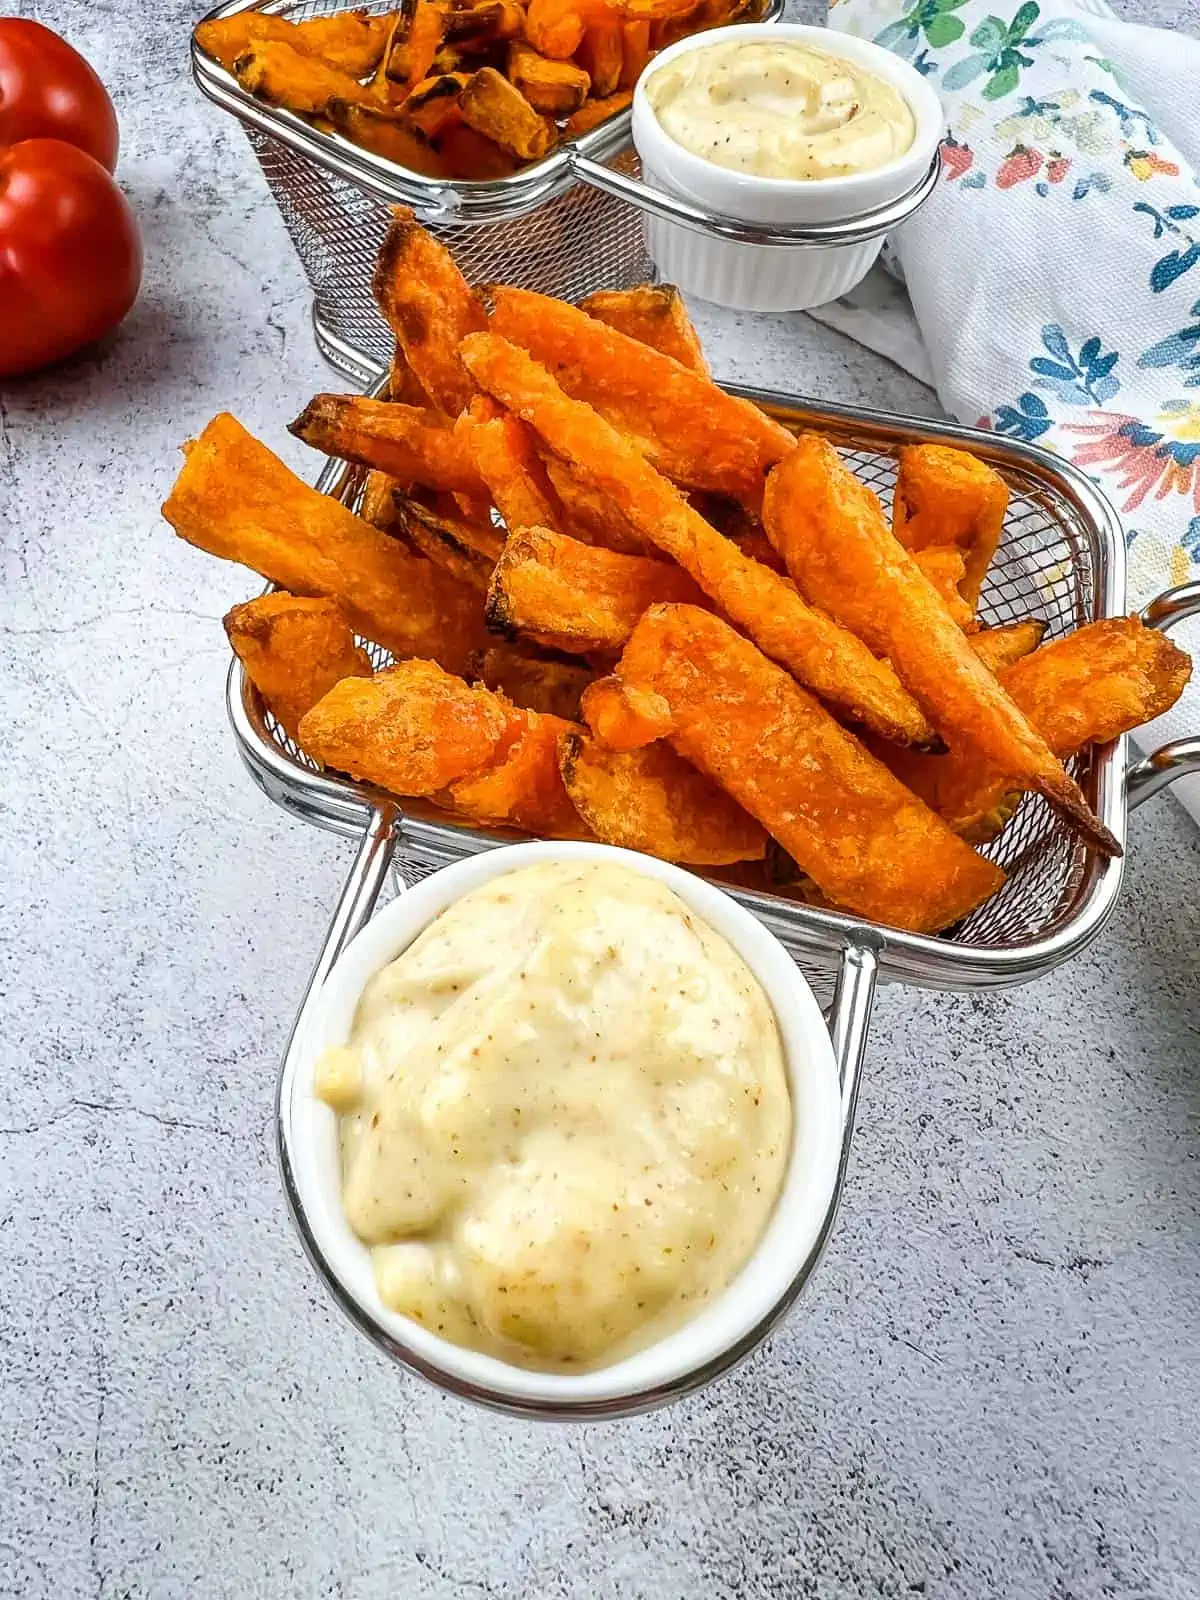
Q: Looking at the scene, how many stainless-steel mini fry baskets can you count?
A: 2